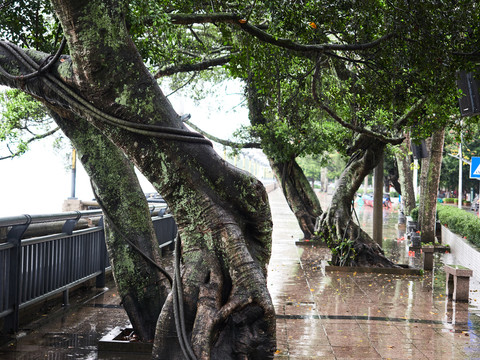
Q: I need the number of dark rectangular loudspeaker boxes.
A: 2